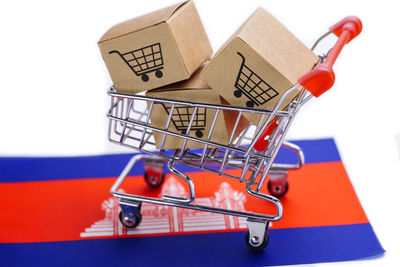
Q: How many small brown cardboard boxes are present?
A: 3